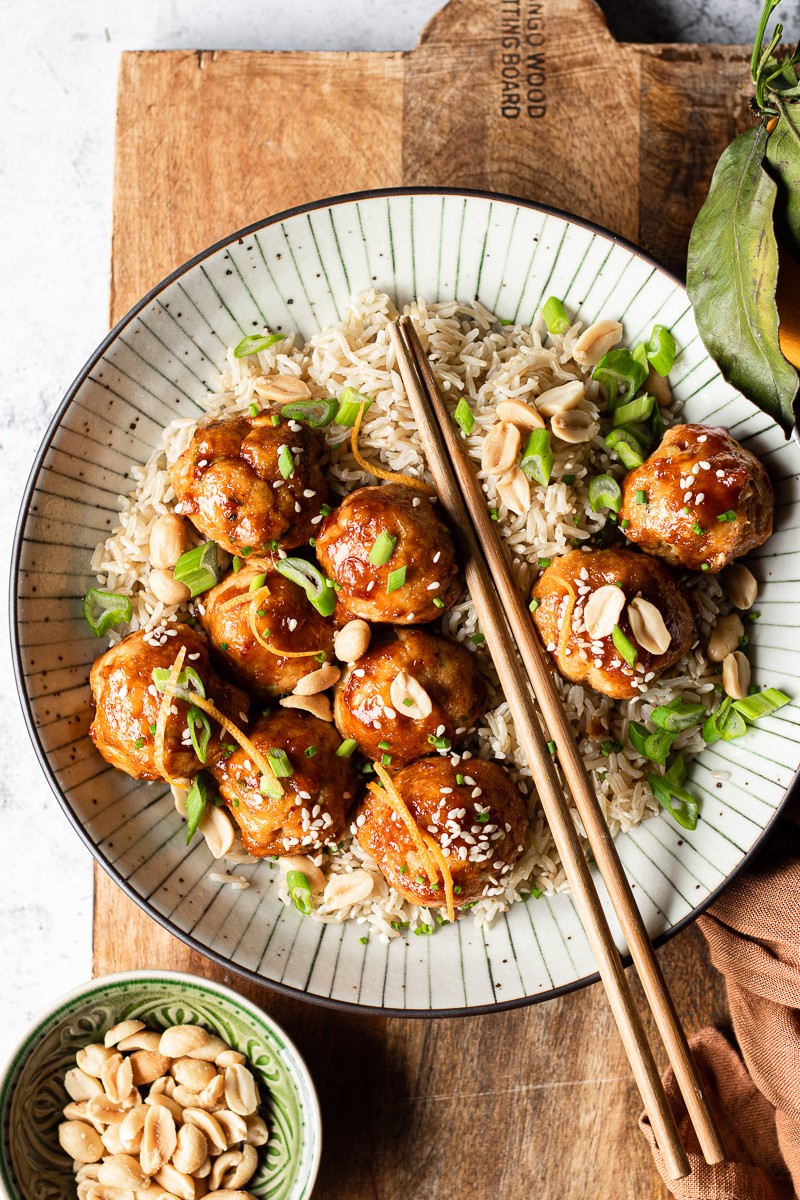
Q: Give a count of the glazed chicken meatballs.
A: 9